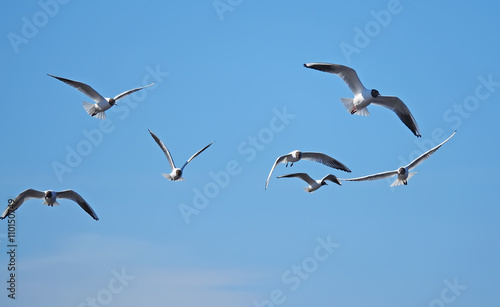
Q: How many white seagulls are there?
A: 7